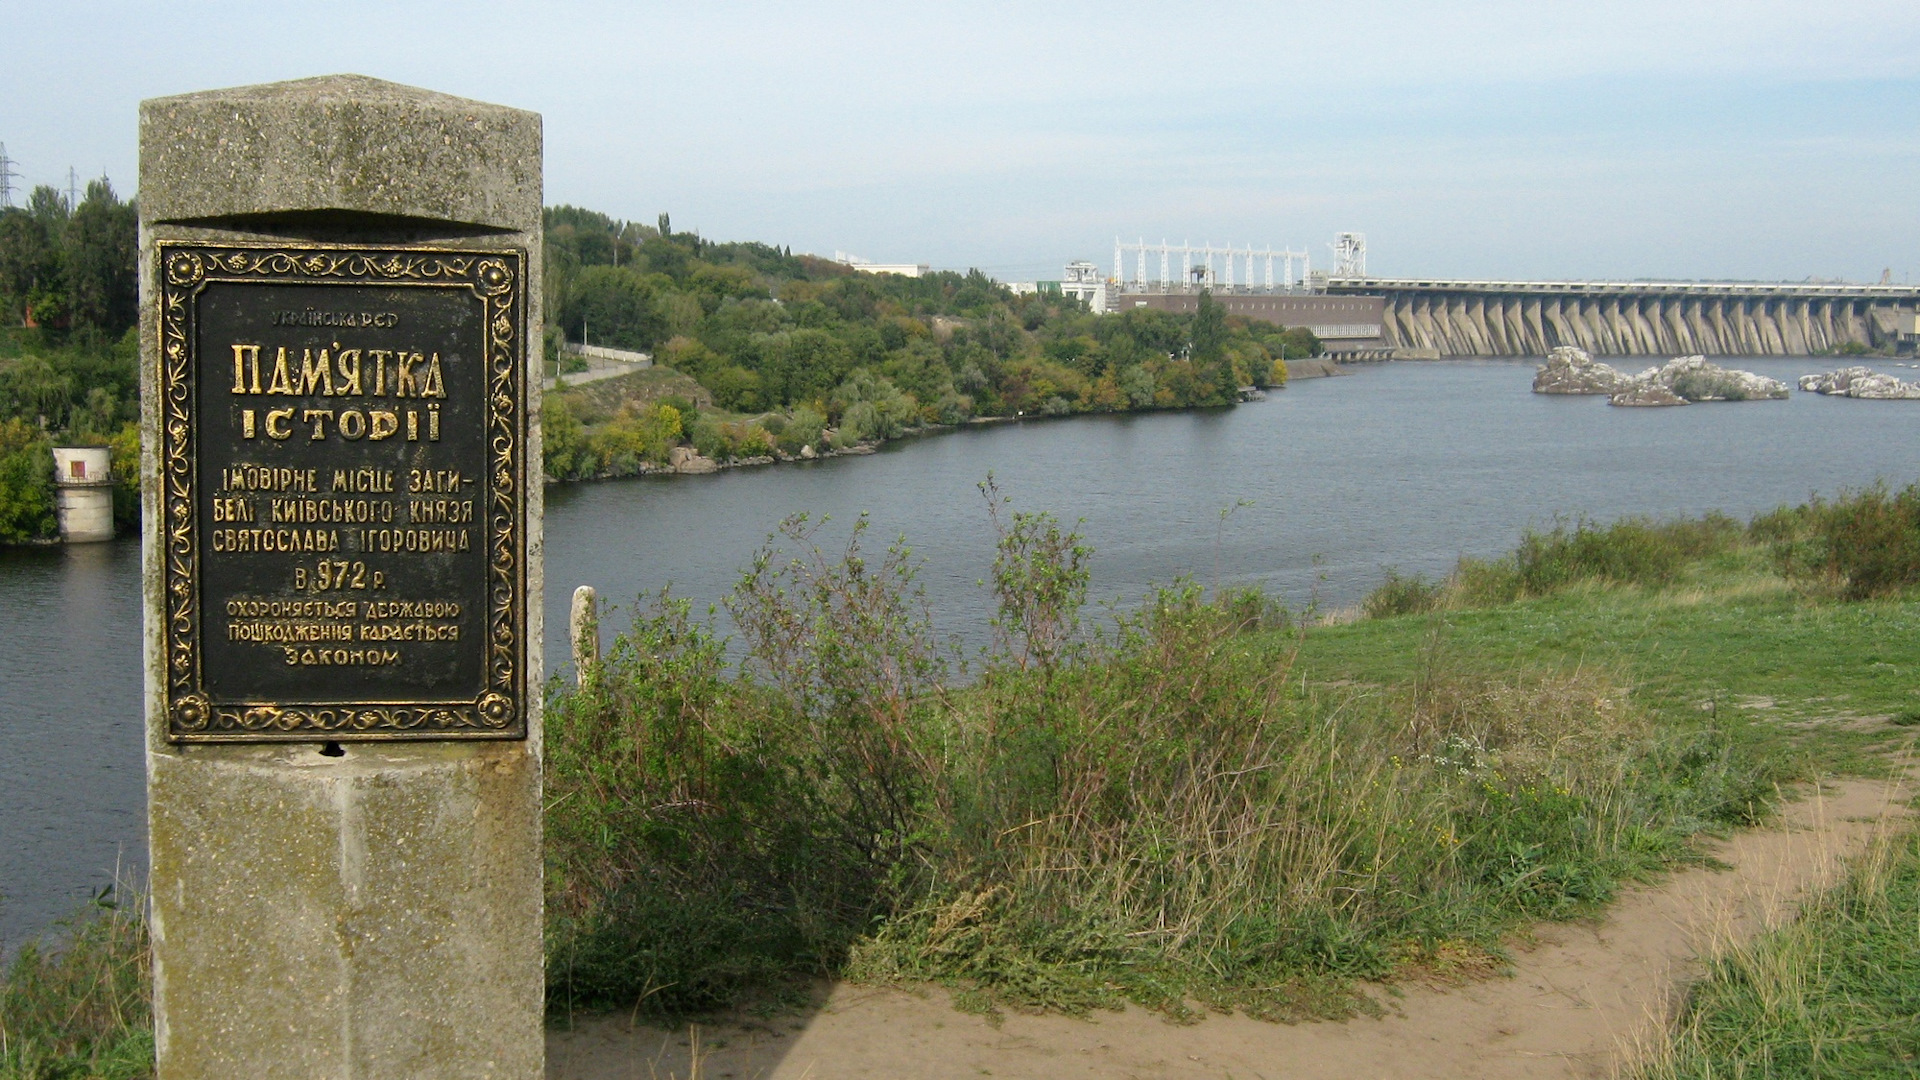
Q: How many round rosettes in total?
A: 4